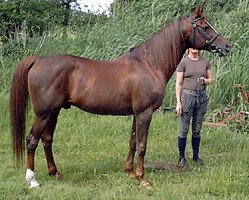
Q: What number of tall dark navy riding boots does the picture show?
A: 2